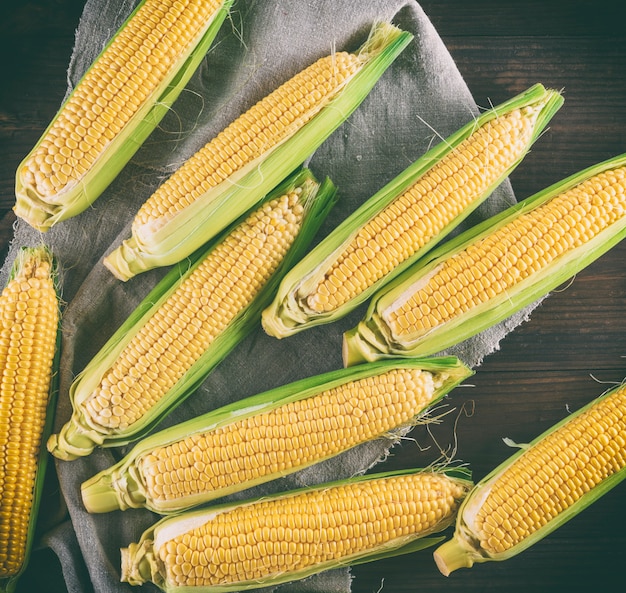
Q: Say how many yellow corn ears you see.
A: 9